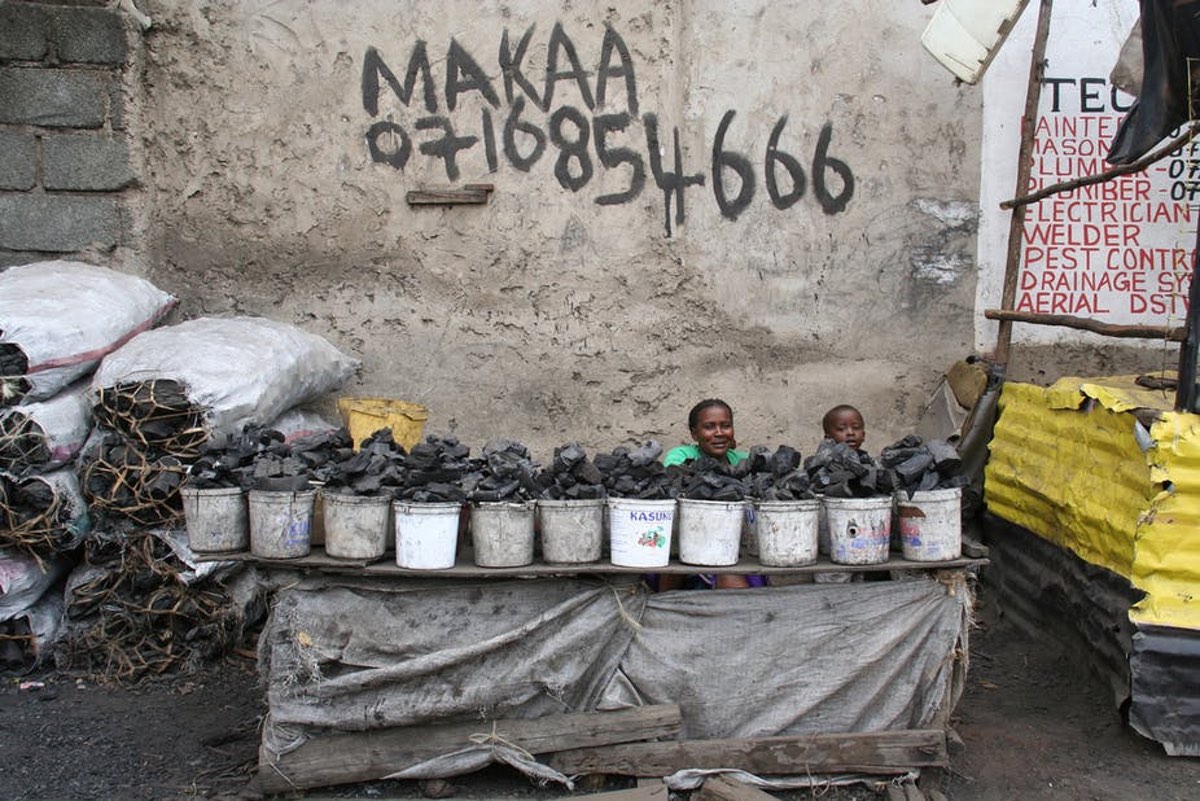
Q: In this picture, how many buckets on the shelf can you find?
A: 11